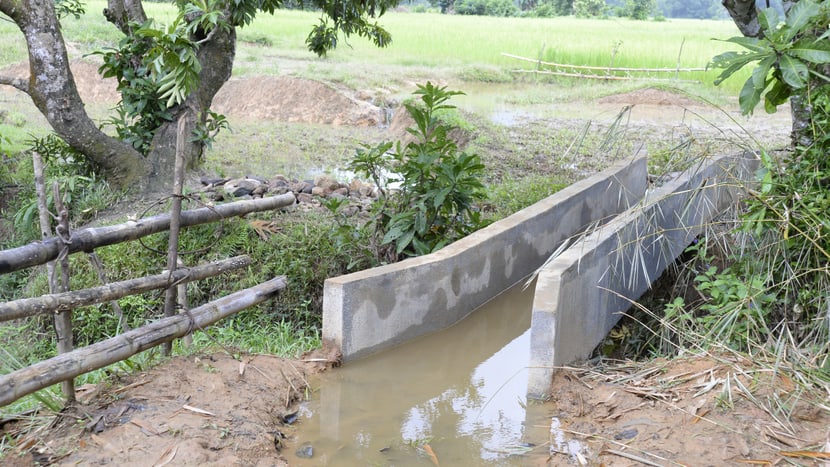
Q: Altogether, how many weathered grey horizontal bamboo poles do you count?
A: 3